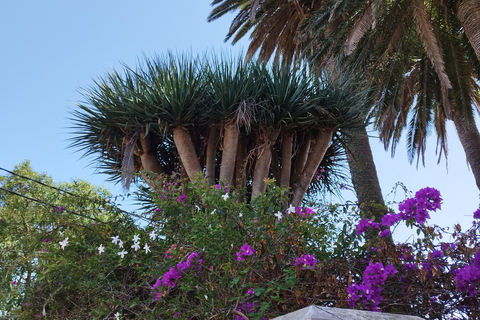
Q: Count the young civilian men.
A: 0